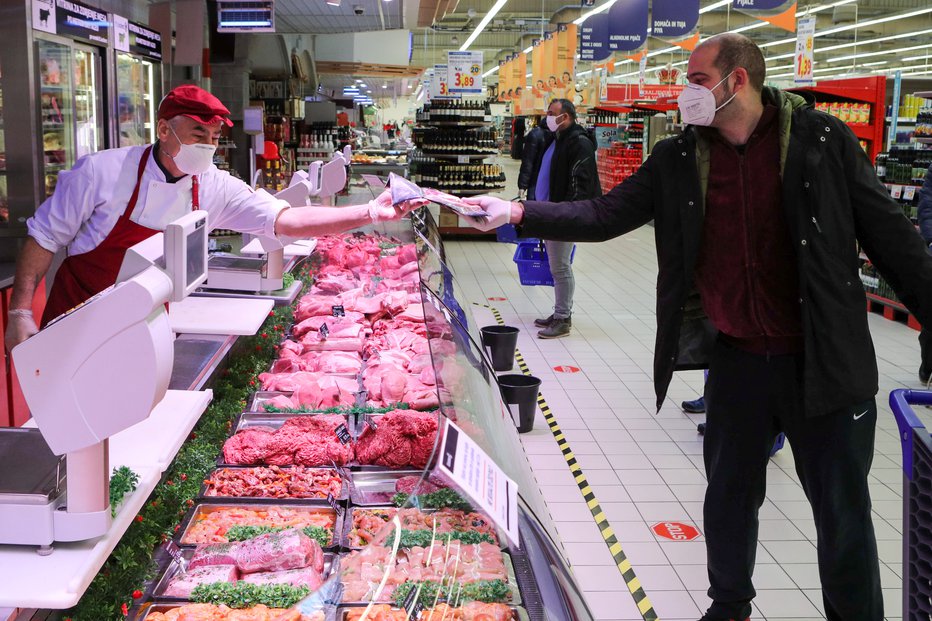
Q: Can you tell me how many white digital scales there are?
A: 3